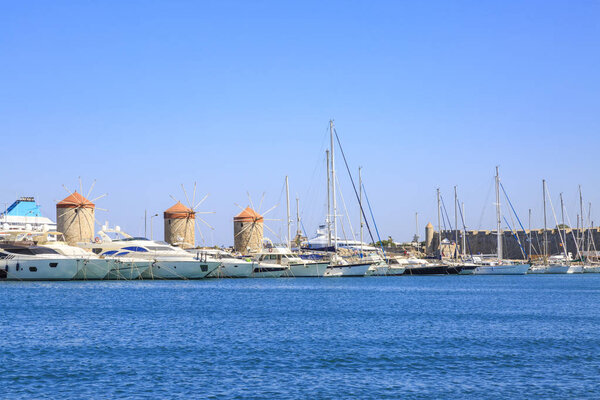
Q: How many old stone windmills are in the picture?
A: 3